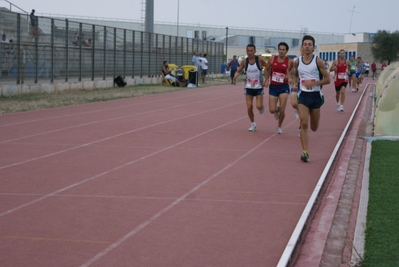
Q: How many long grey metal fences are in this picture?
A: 1